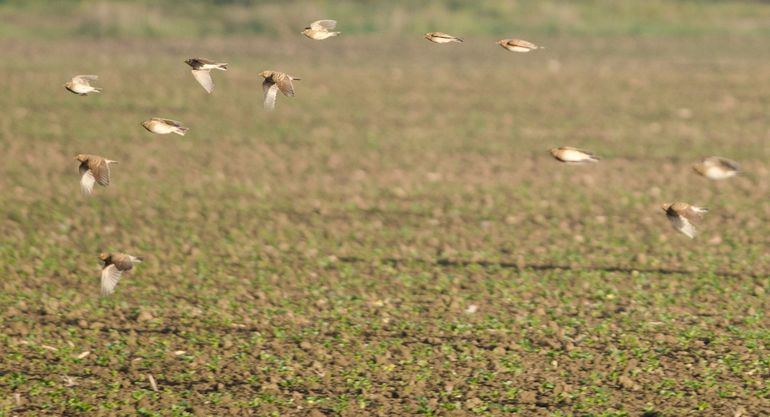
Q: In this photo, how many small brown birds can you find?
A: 12